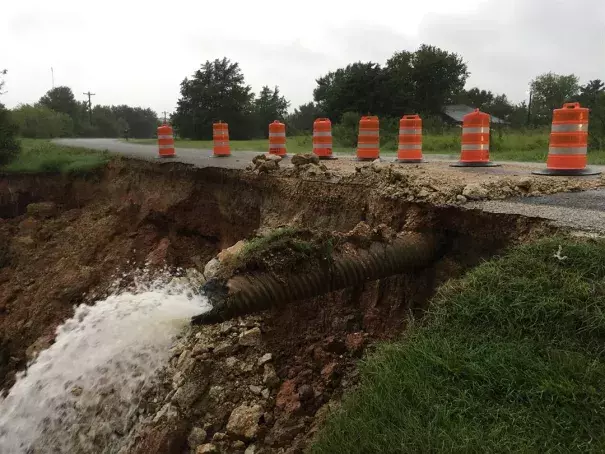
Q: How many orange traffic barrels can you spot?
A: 8